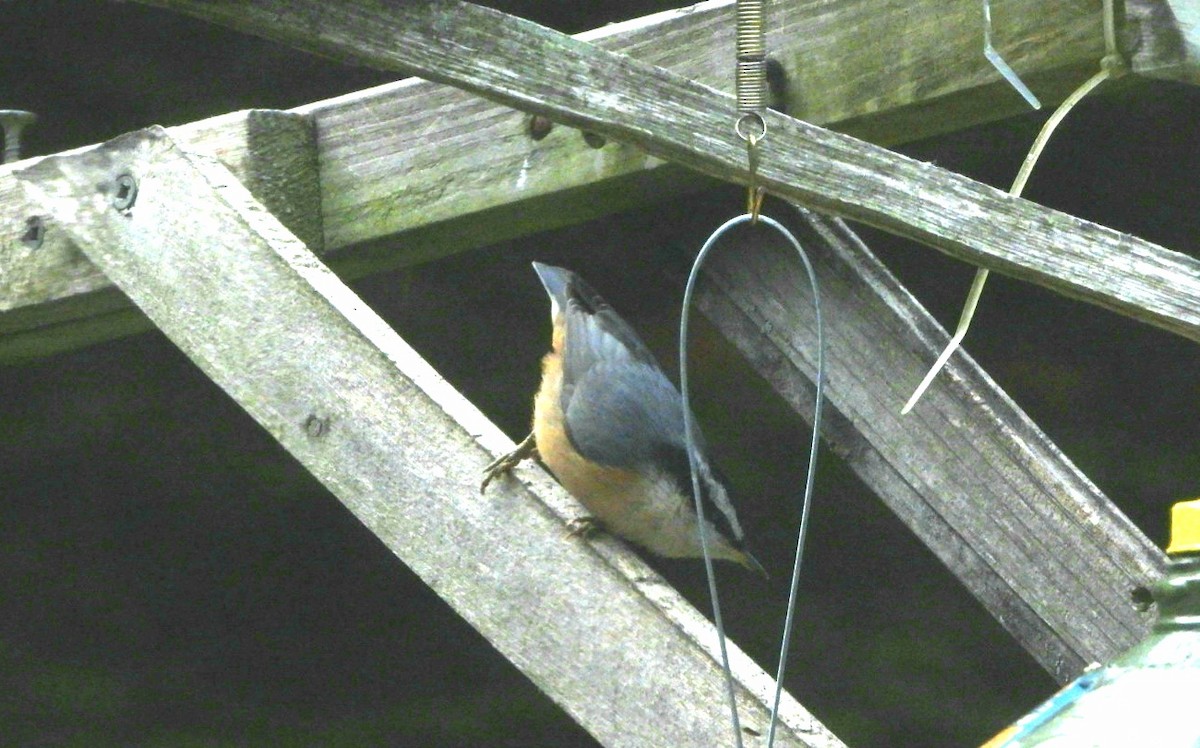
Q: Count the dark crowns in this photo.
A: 1